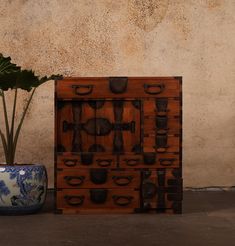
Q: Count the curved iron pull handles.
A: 13